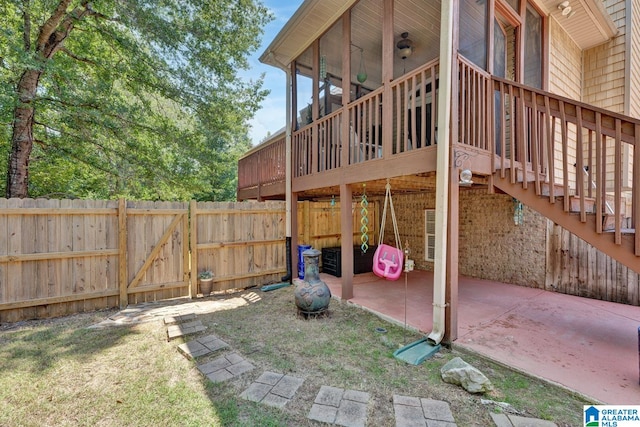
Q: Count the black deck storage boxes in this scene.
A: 1